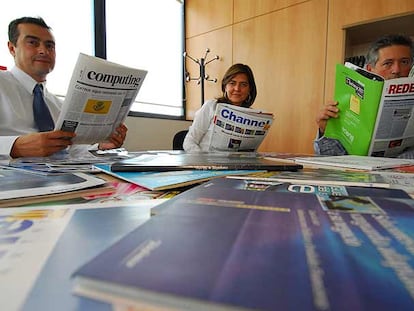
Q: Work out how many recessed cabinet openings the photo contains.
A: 1